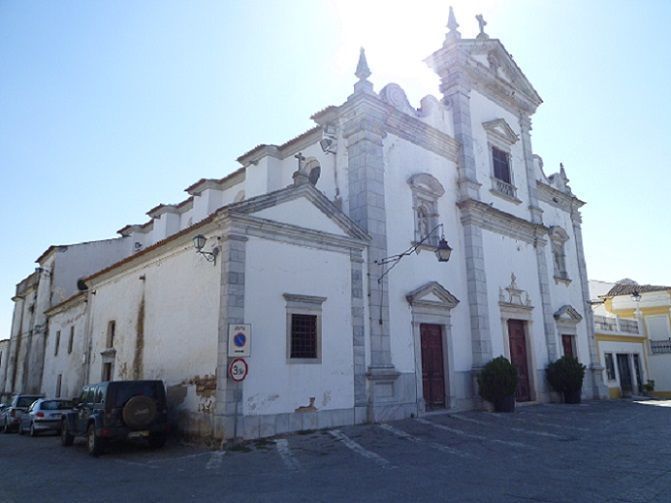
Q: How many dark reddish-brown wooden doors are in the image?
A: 3